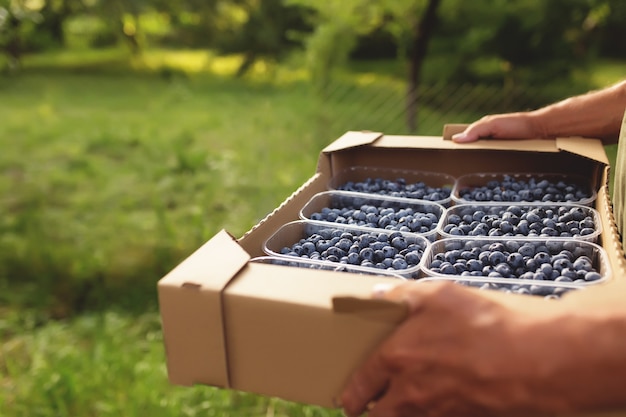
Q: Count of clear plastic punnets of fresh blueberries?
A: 8